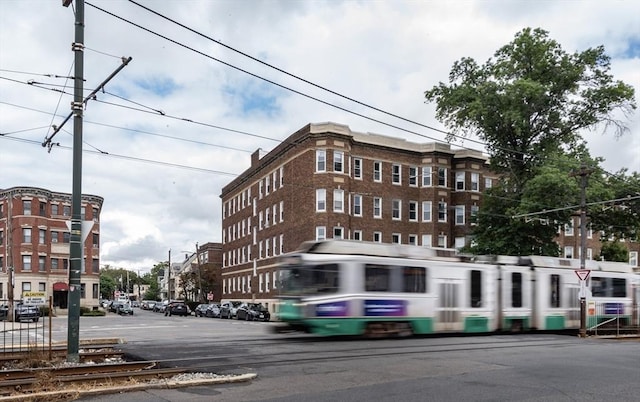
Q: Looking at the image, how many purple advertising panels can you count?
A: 3